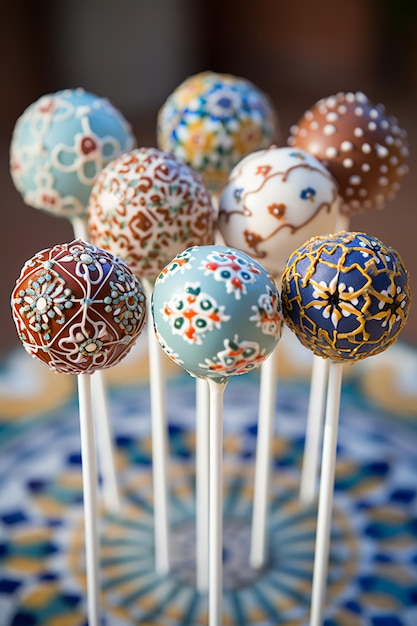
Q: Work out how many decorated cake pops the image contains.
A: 8